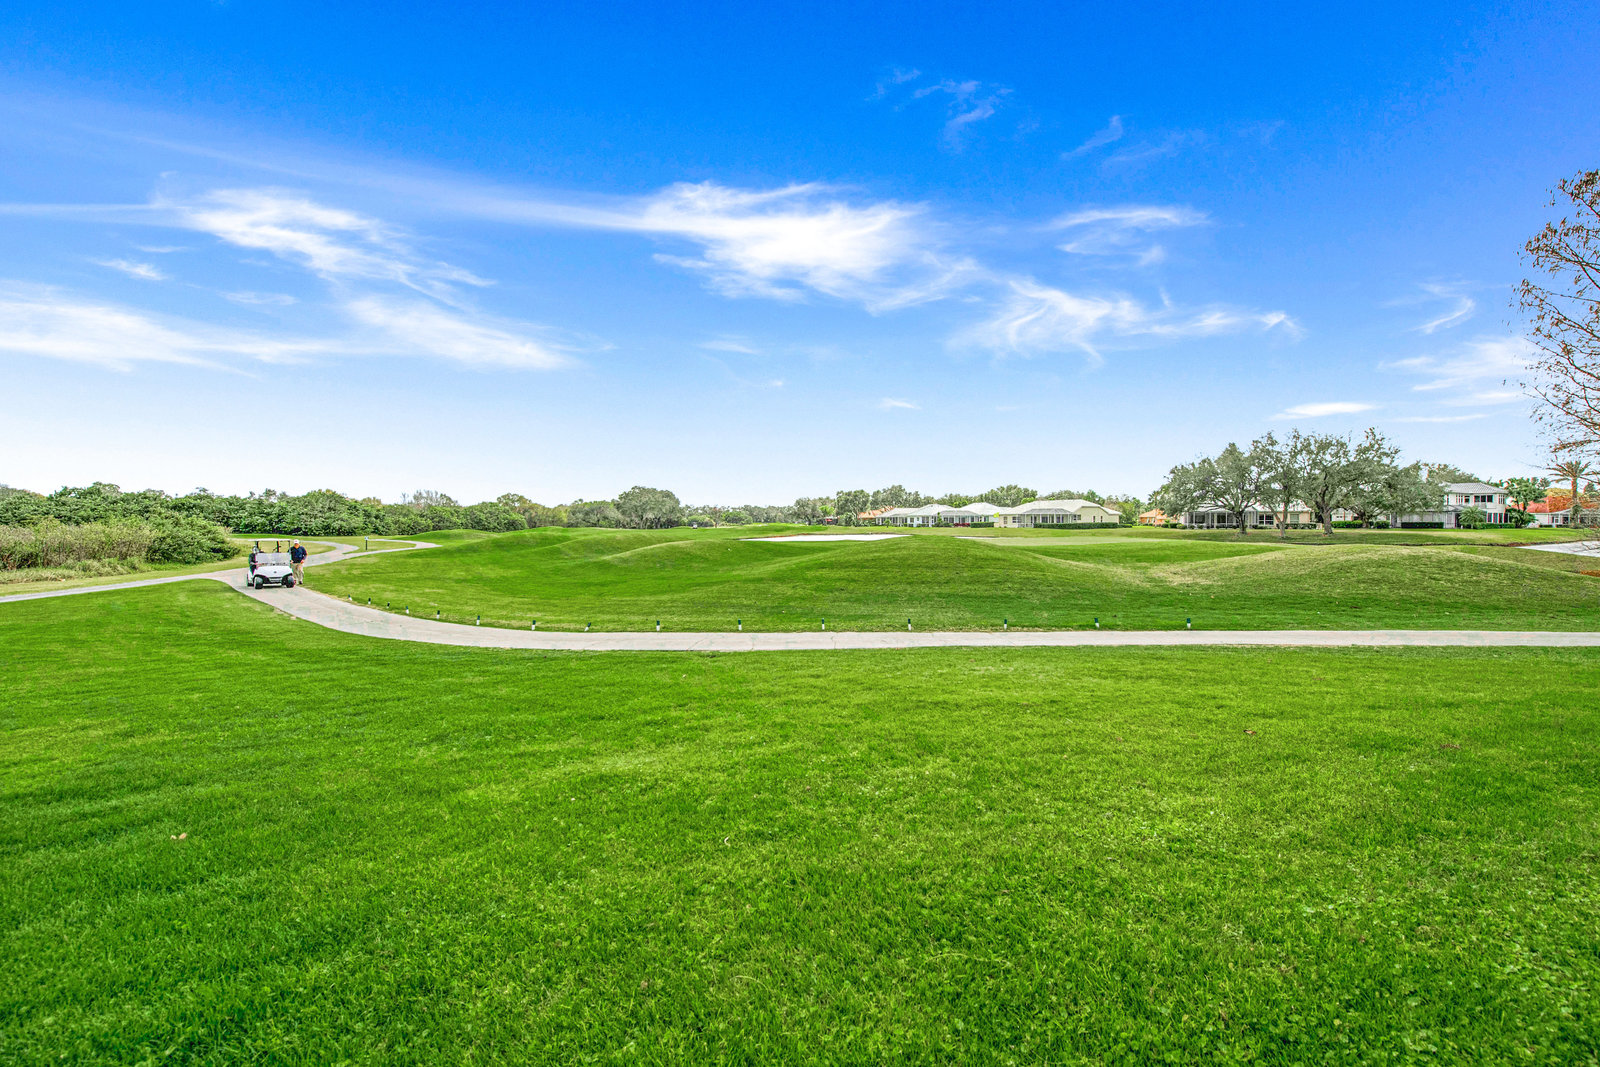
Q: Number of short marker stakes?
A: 15